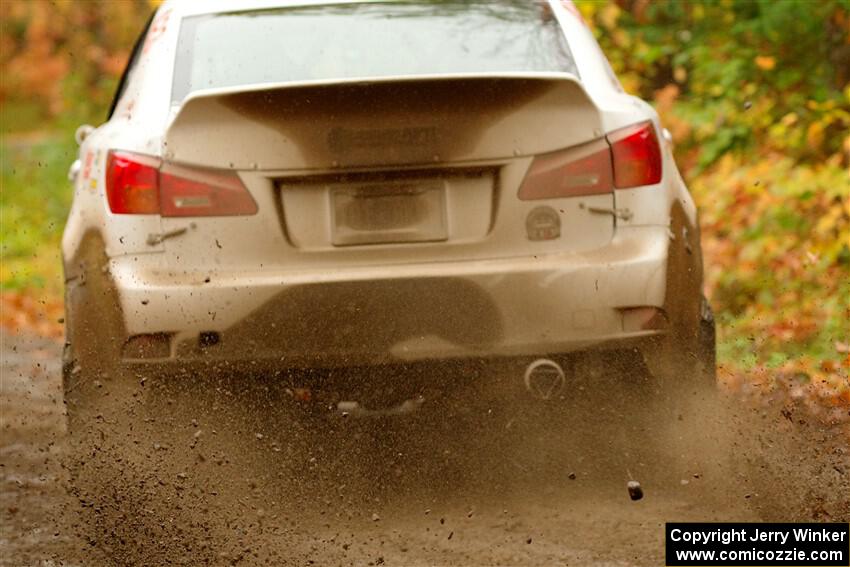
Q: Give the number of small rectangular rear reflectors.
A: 2